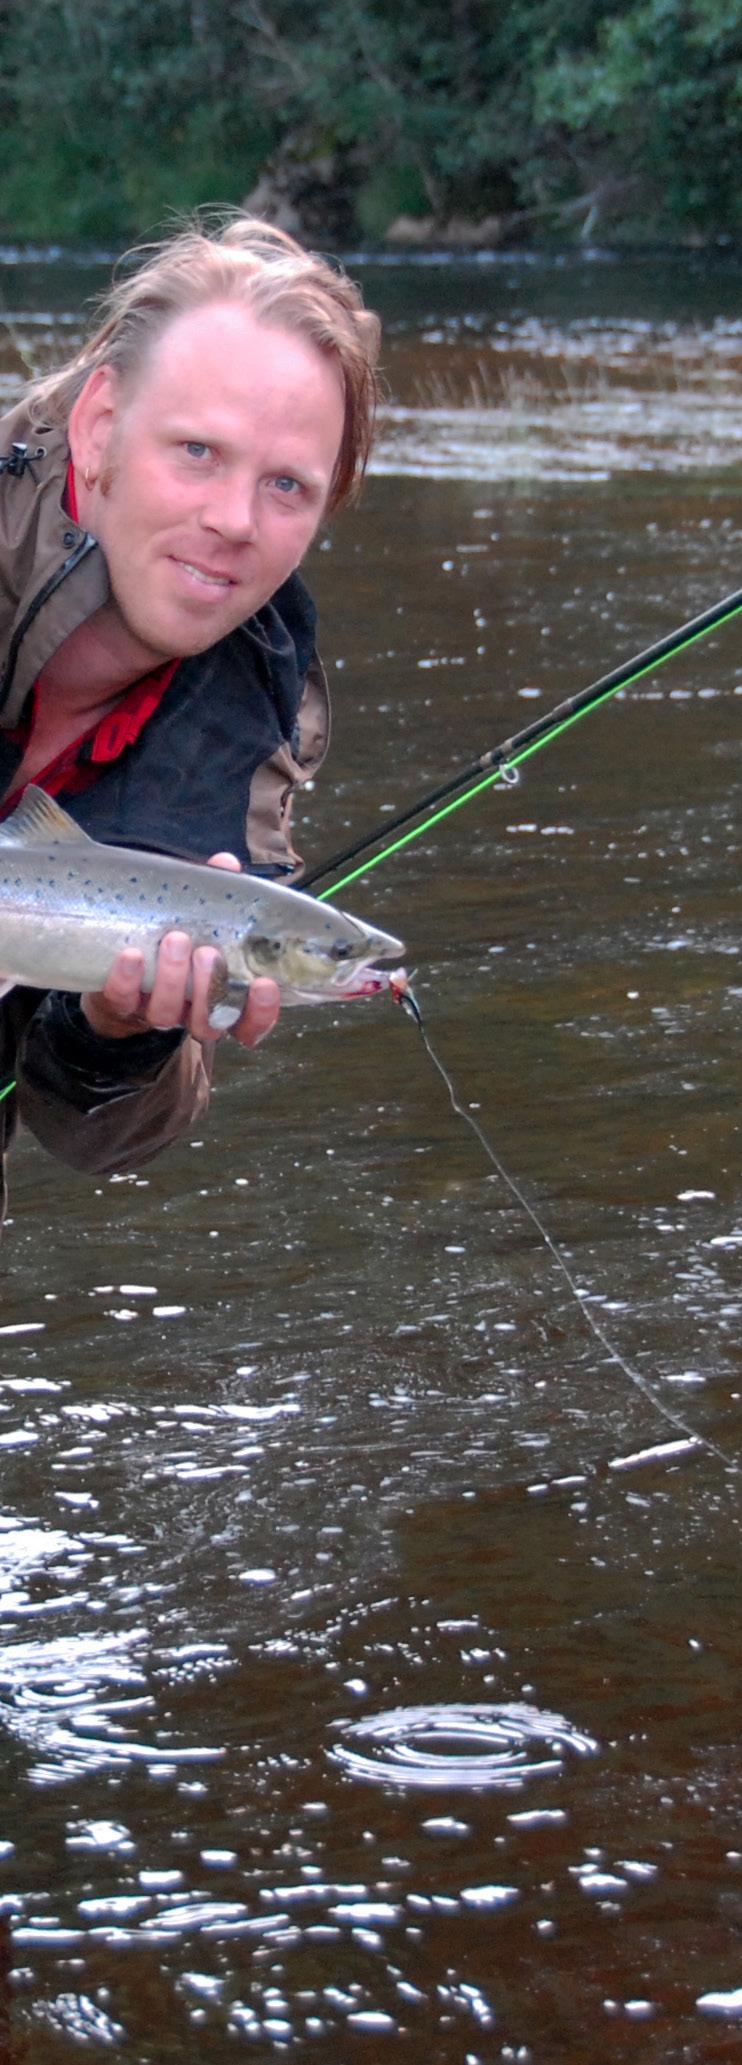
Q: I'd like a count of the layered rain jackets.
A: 1